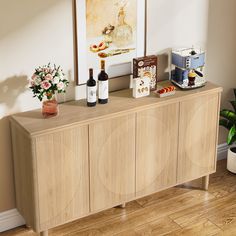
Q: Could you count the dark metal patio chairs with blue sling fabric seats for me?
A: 0